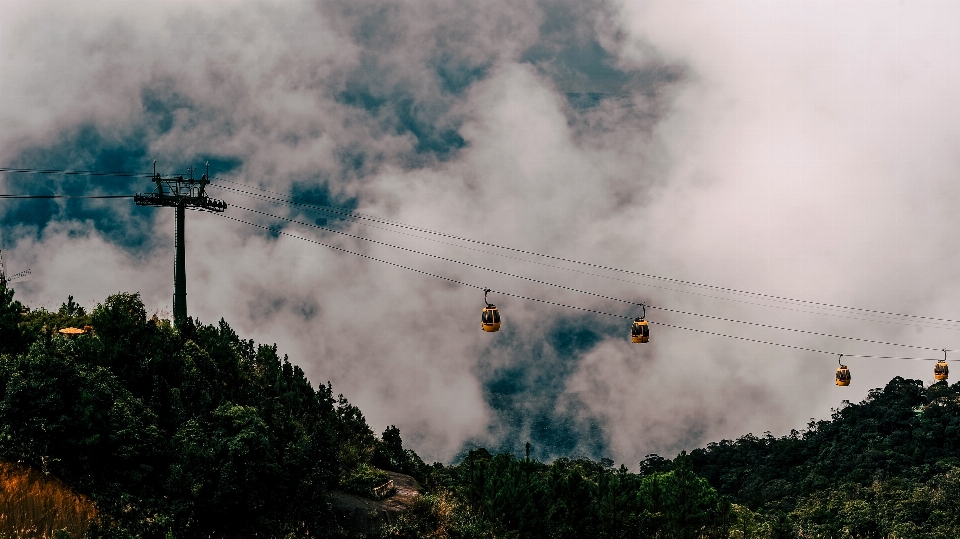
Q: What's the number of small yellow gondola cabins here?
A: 4